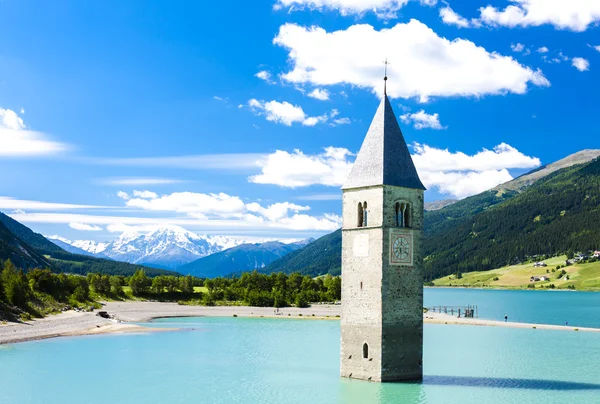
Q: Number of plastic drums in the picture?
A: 0